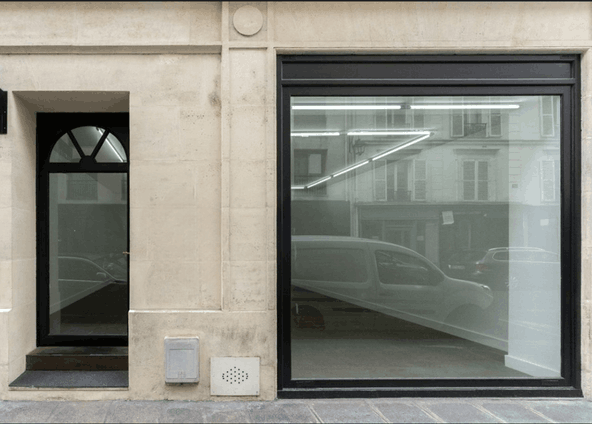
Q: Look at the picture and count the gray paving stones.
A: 11